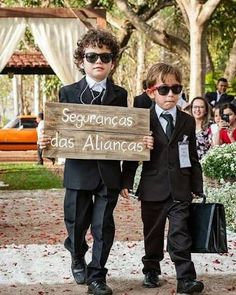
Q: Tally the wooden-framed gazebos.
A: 1